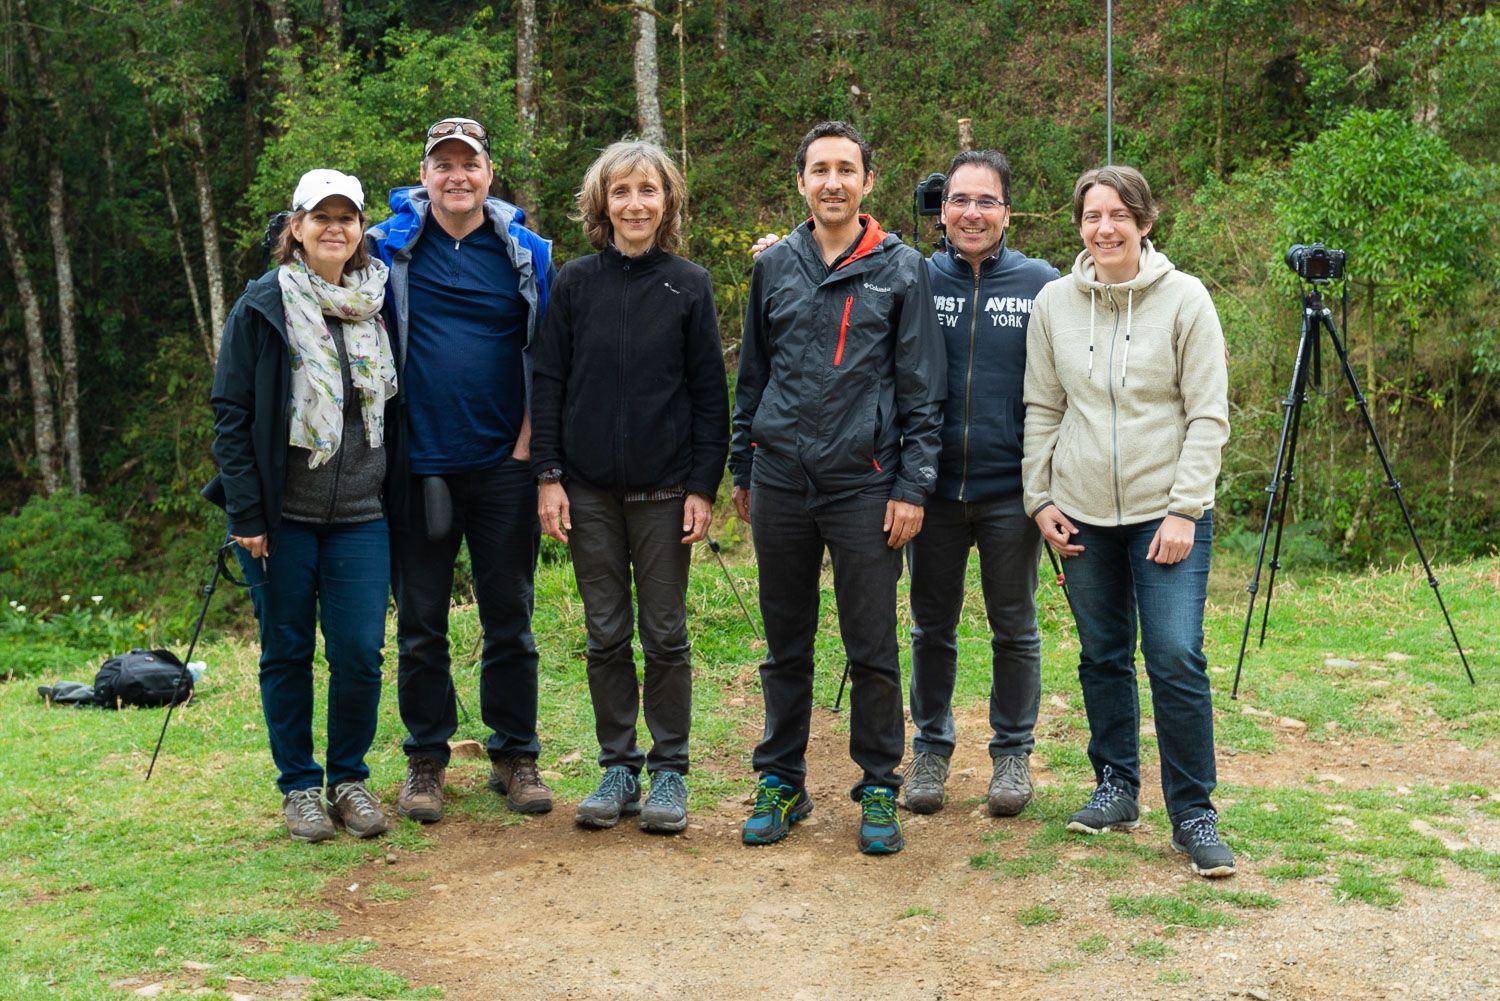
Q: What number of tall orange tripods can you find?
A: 0